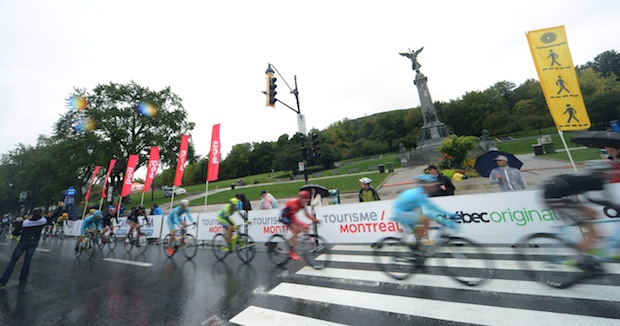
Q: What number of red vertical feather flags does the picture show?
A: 6